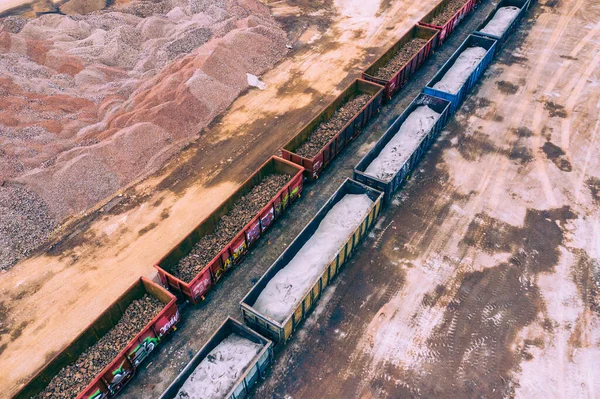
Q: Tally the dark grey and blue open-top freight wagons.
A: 5